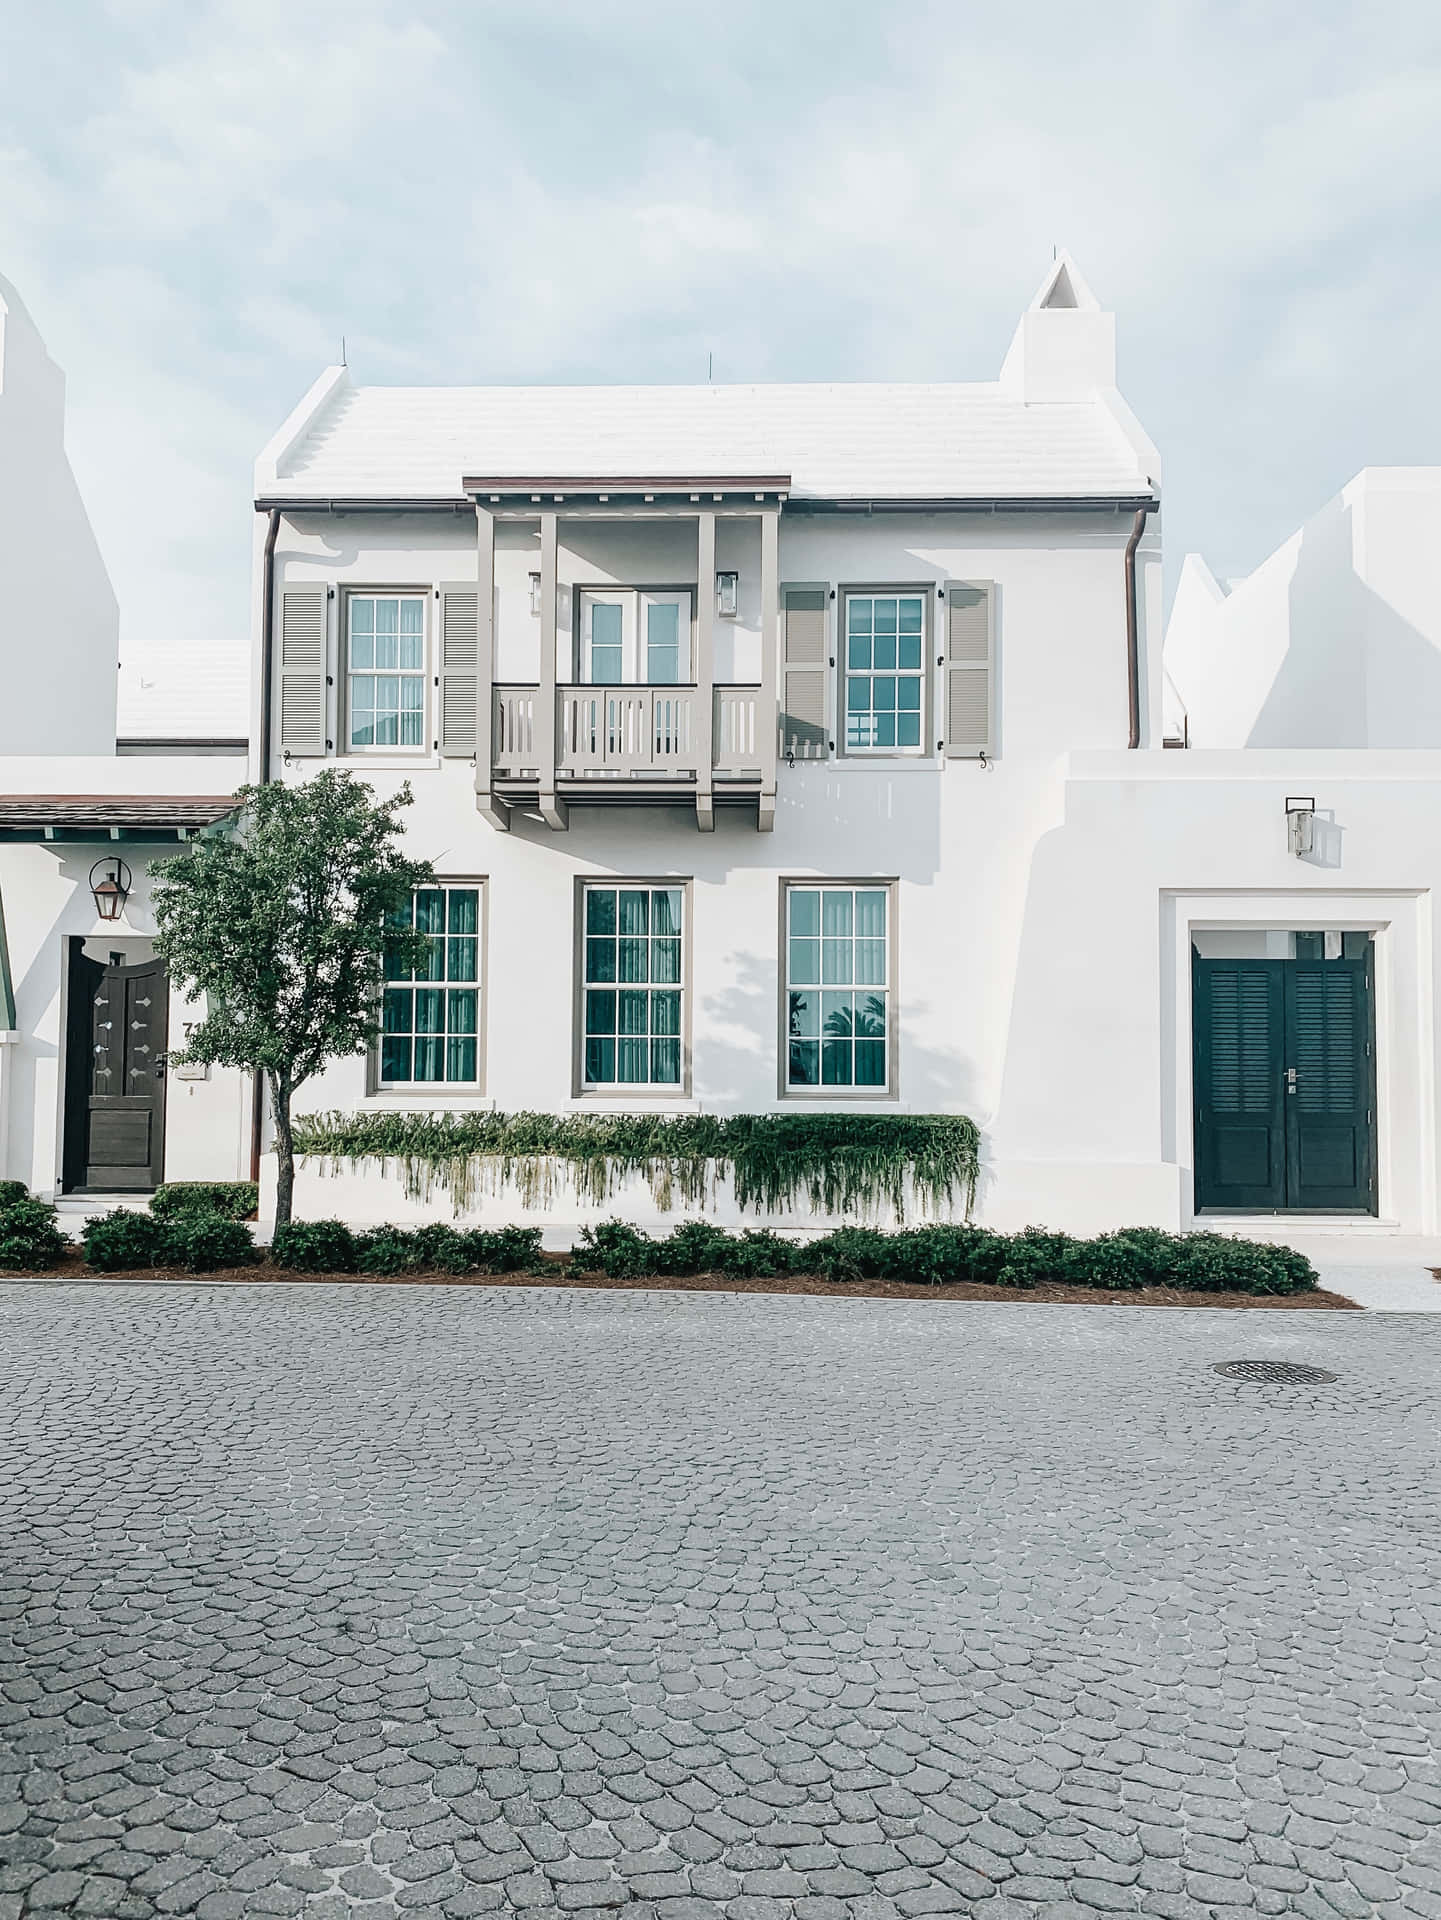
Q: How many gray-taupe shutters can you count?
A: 4